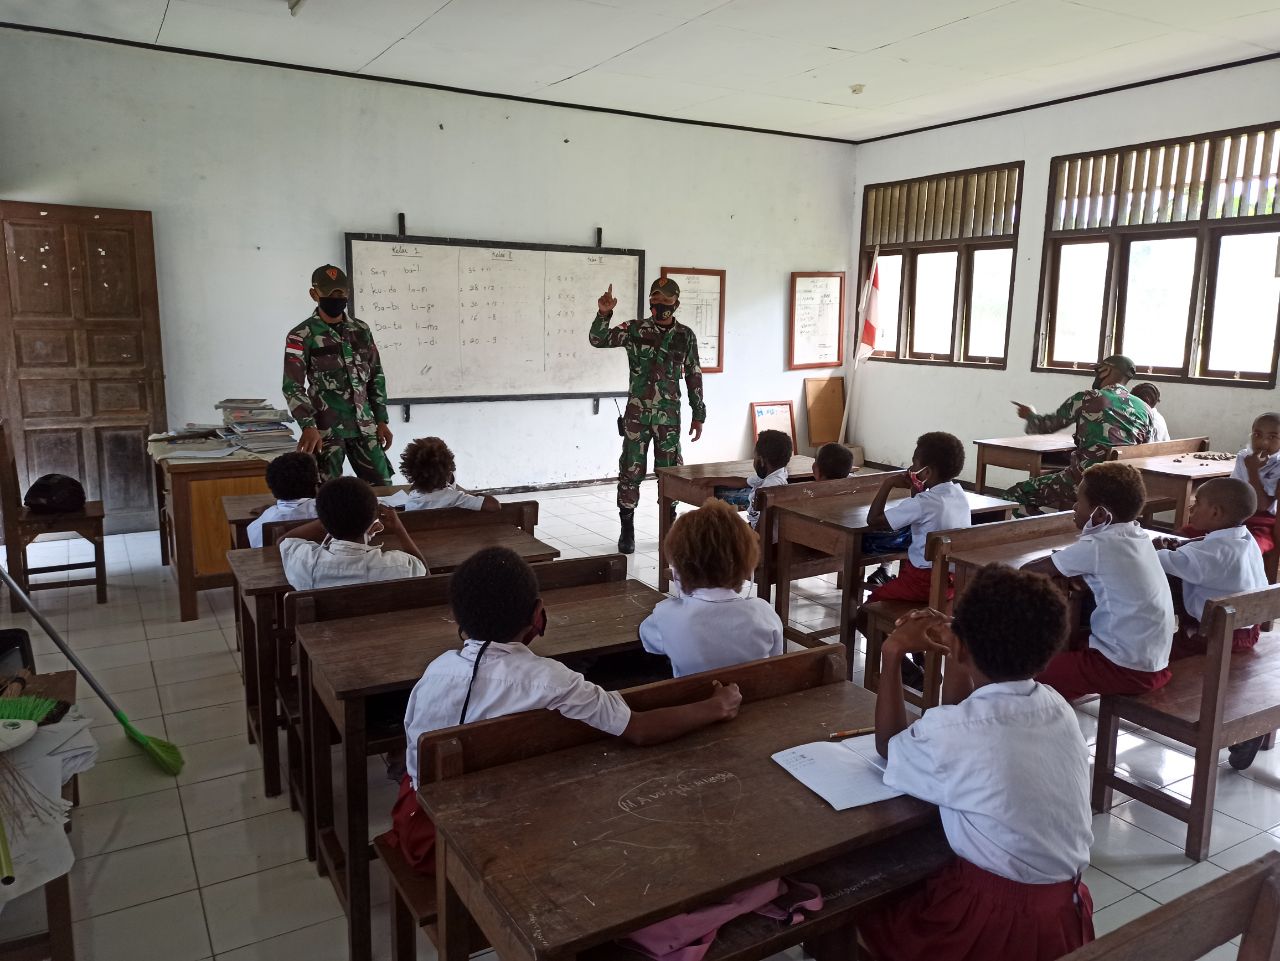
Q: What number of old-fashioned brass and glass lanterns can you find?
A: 0